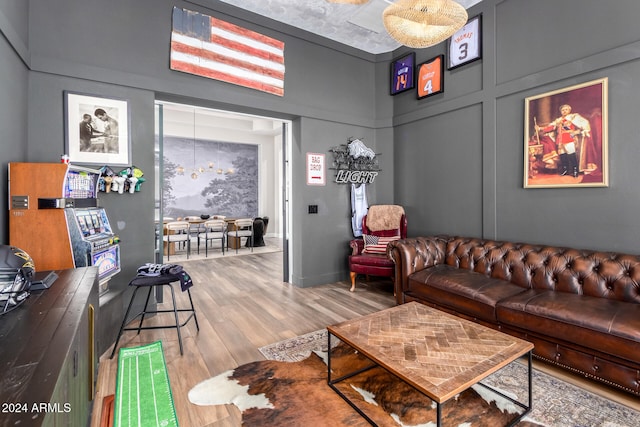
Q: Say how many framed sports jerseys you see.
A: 3